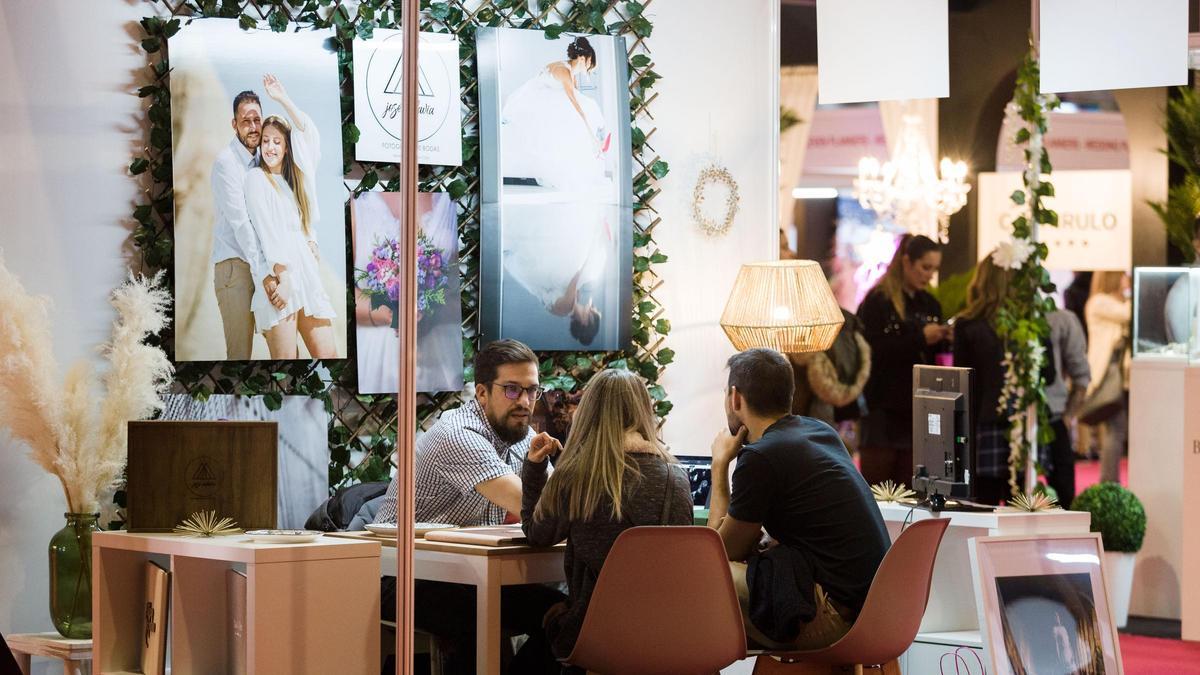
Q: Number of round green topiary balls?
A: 1